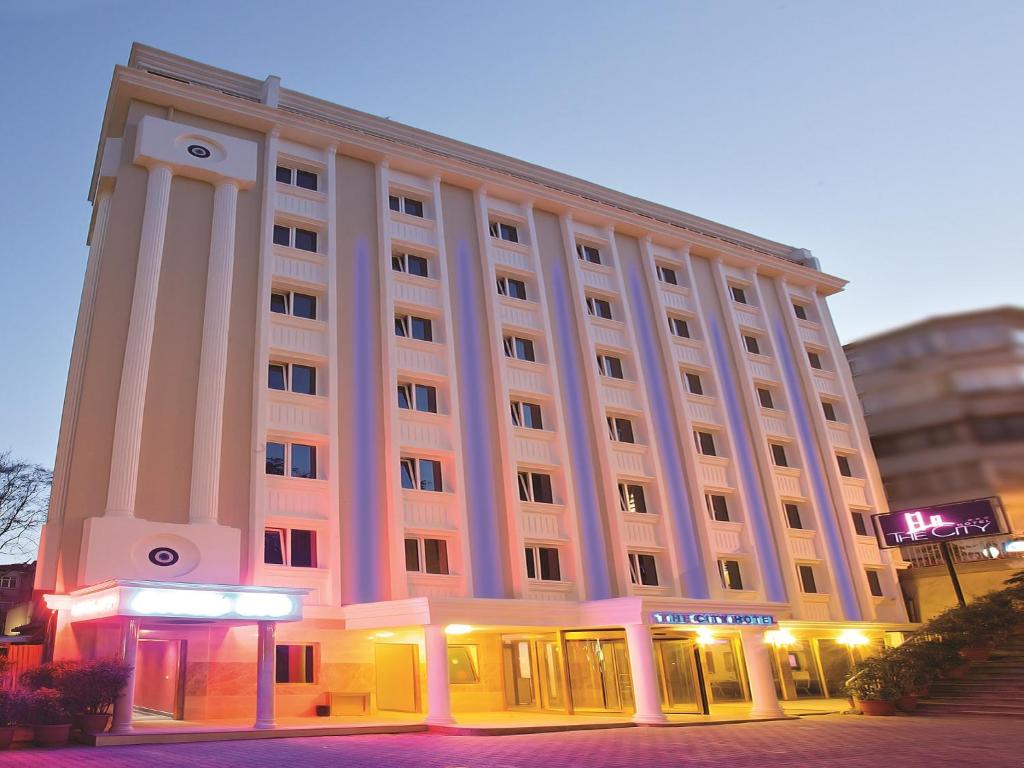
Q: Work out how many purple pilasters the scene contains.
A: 6